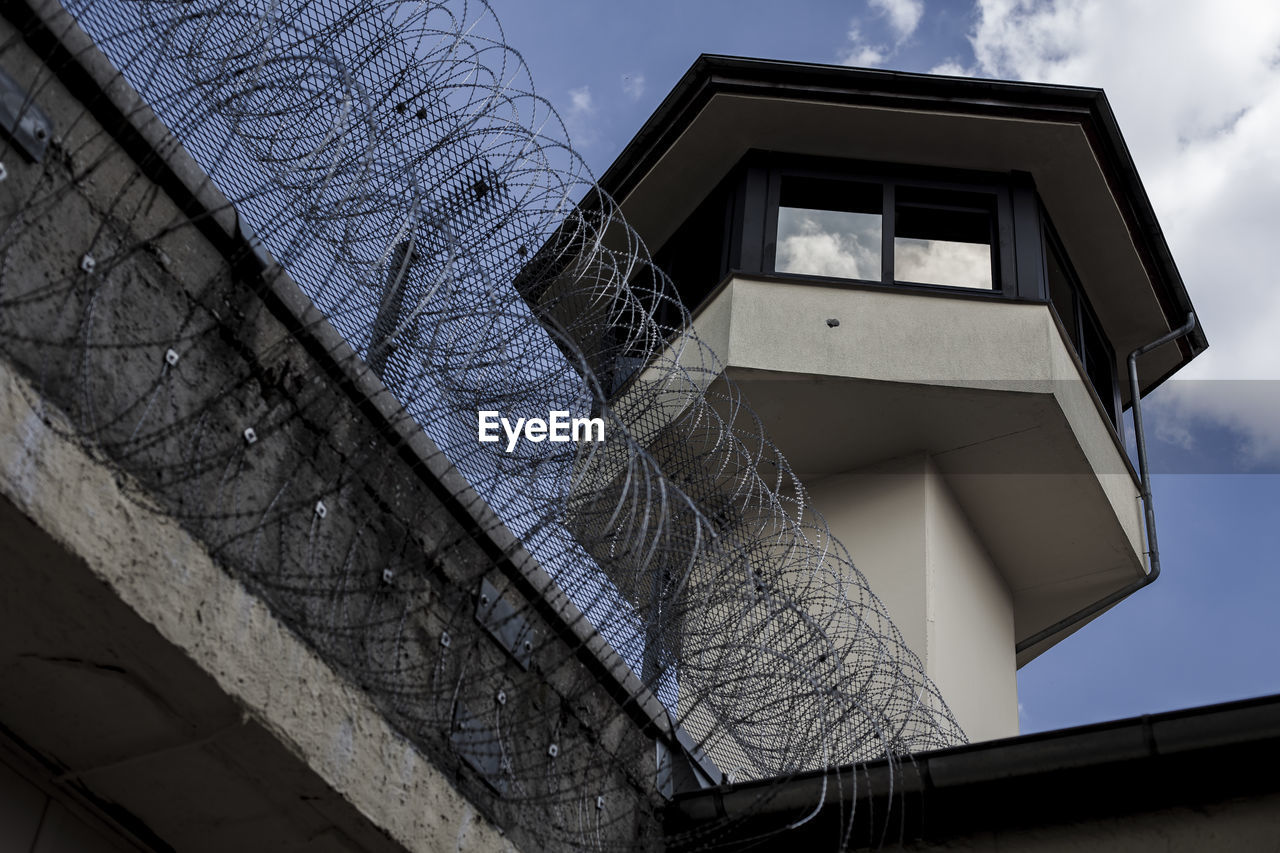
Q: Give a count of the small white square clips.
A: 10